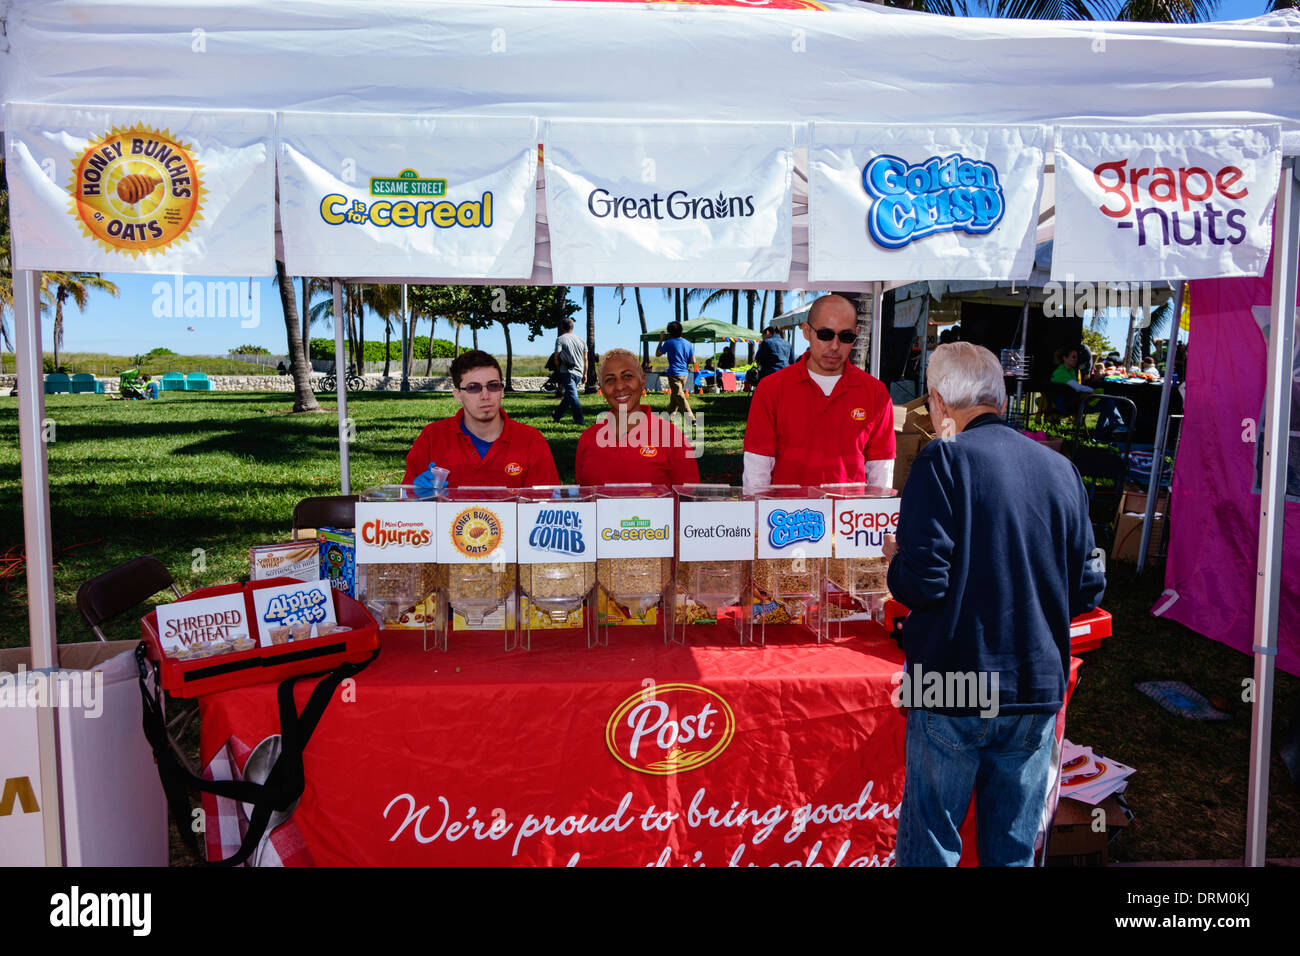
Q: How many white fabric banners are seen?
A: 5